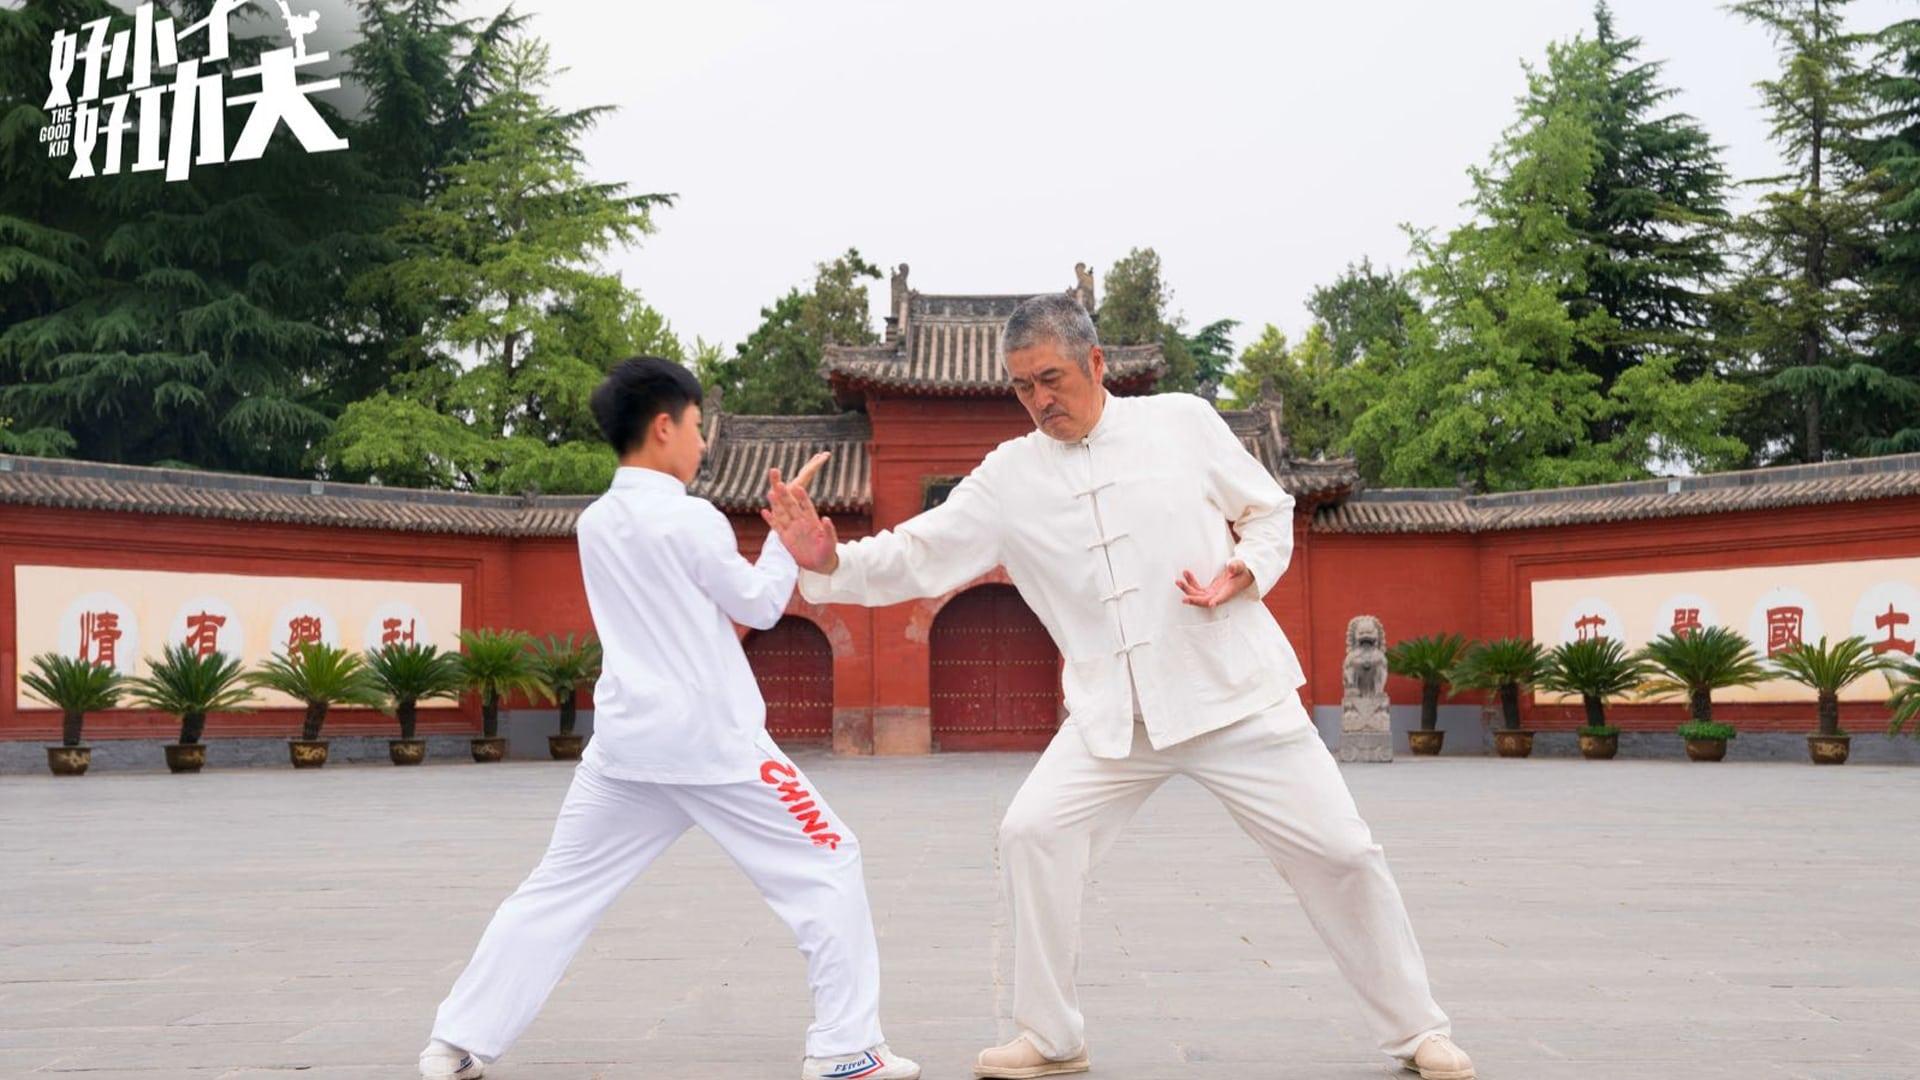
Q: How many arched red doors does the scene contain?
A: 2